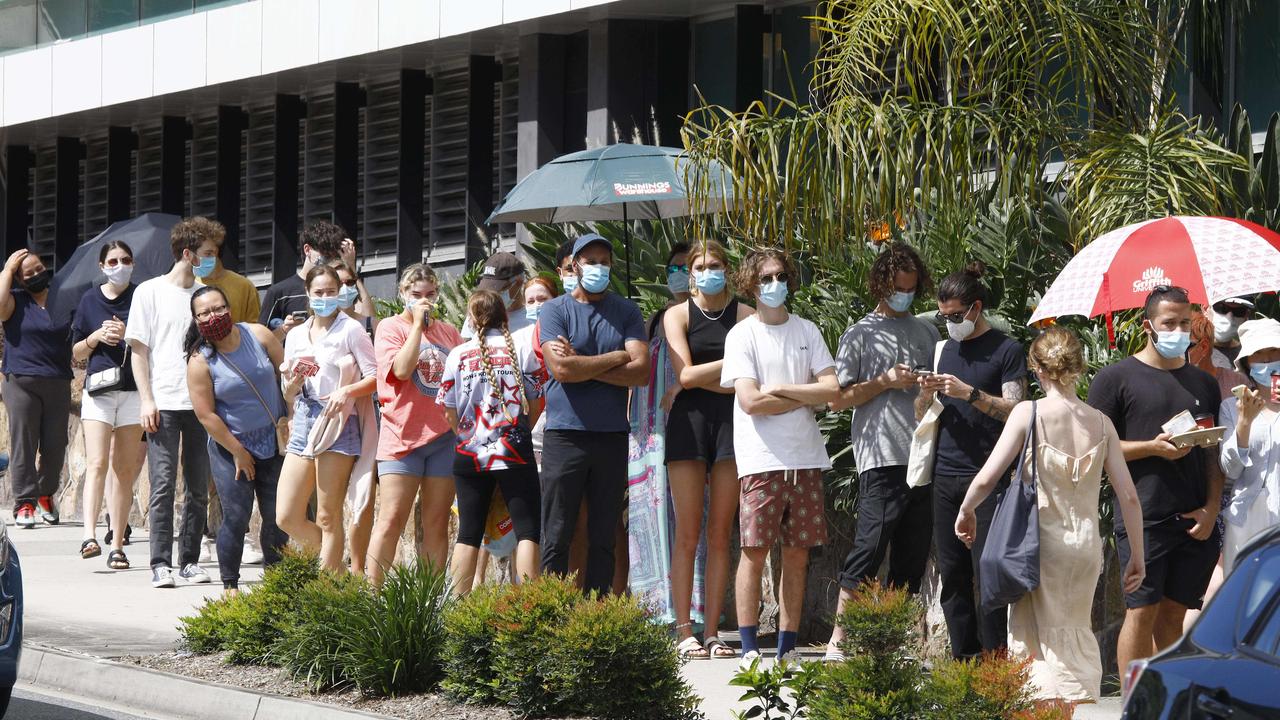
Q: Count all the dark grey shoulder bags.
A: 1